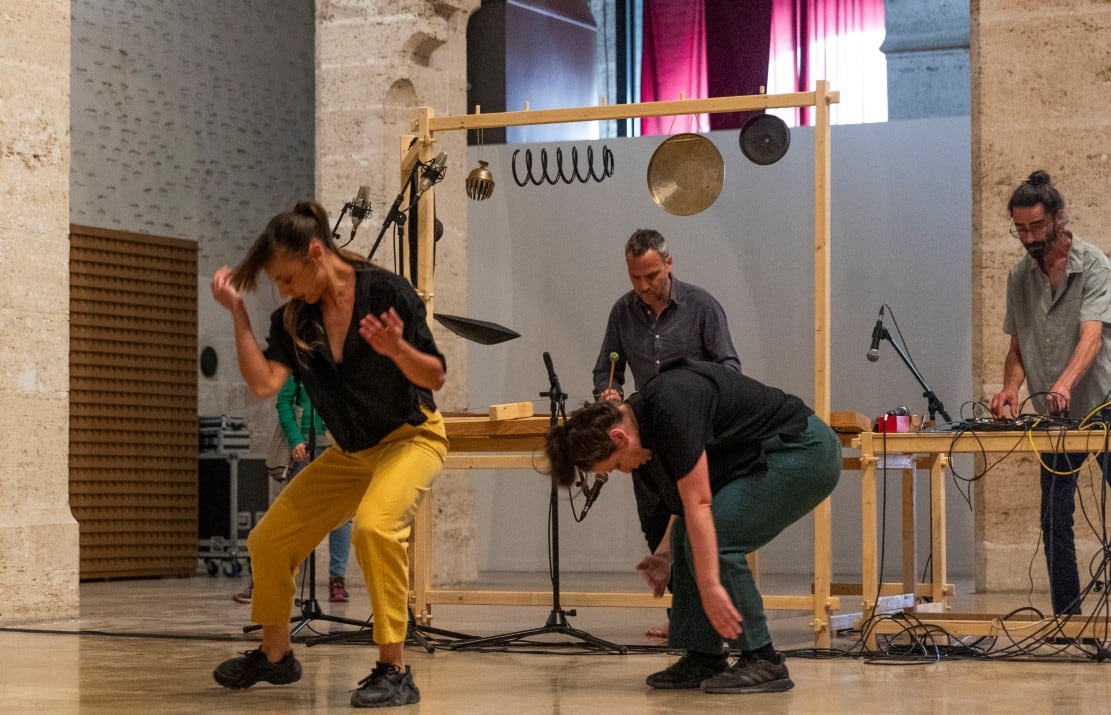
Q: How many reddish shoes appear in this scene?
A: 2